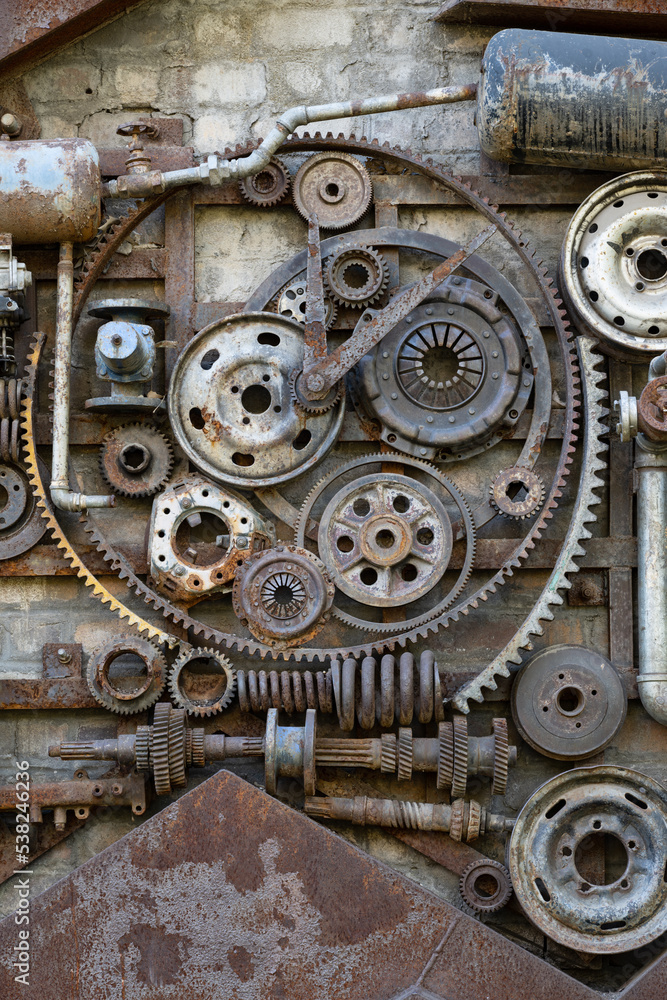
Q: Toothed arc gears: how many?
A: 2